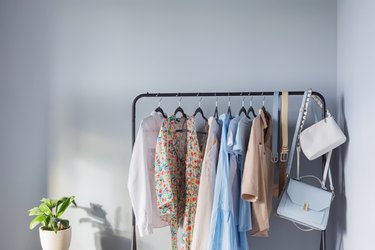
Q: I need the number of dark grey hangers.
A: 8